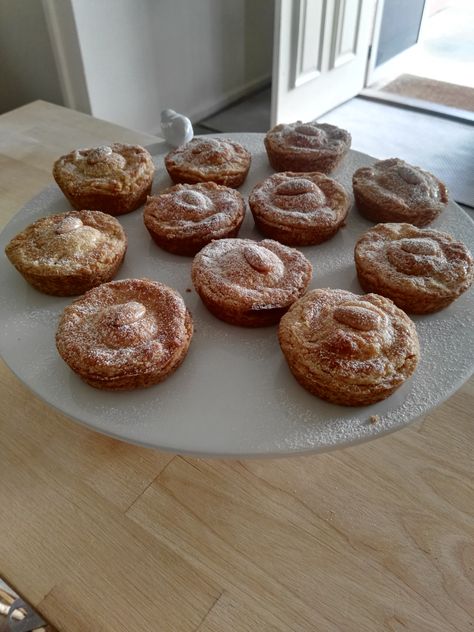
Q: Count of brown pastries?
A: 11